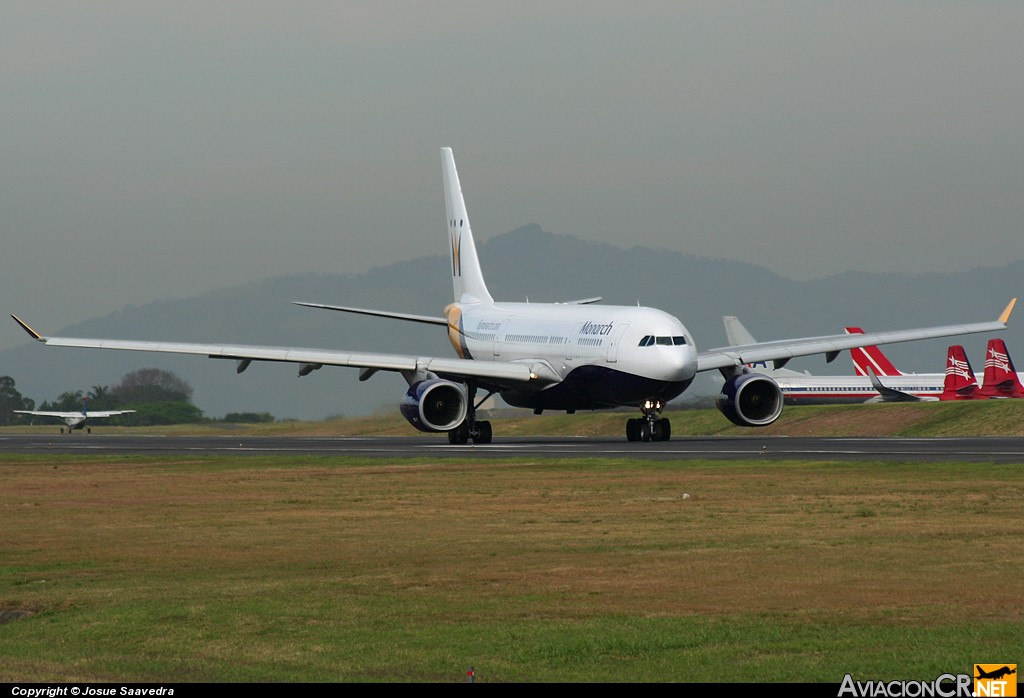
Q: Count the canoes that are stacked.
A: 0